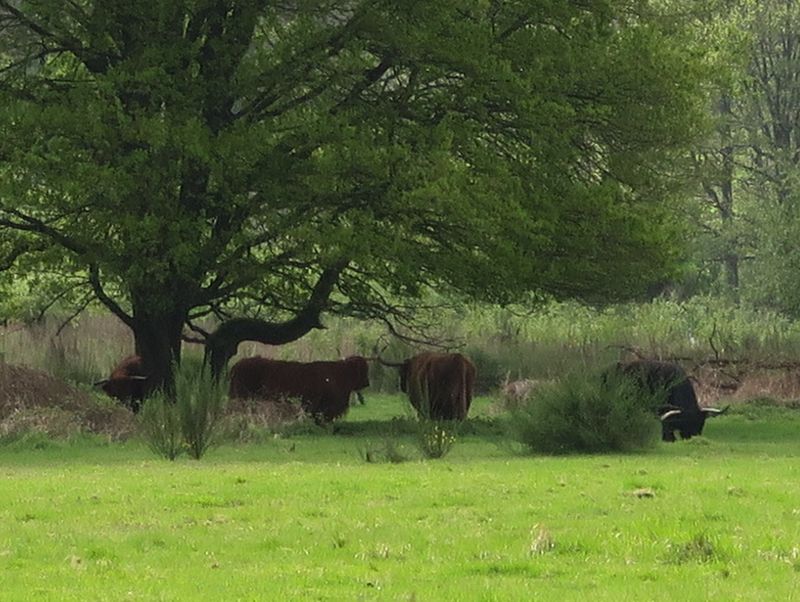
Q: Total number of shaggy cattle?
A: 4